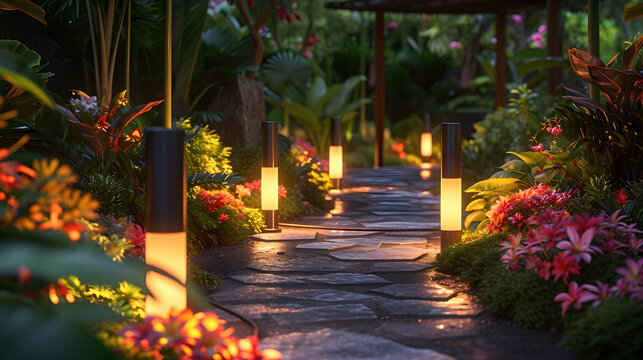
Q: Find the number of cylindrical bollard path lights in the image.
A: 5